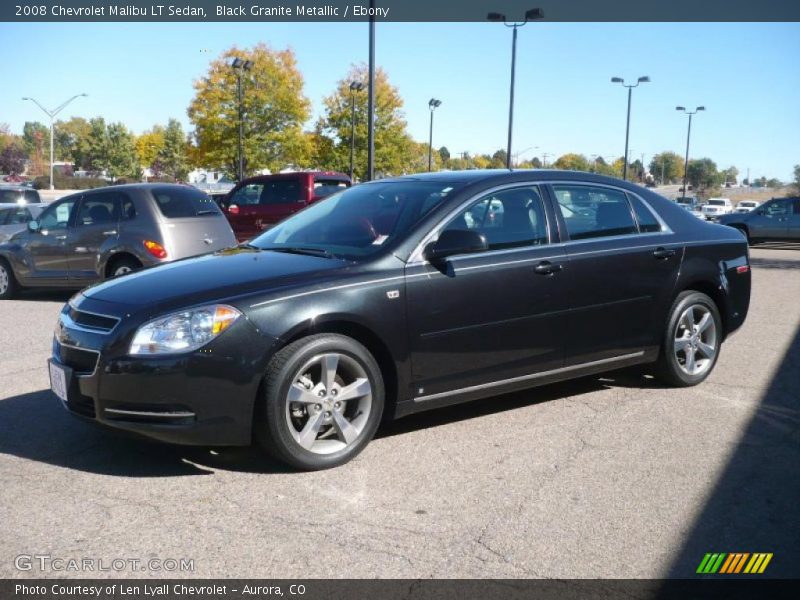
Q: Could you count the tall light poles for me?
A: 8